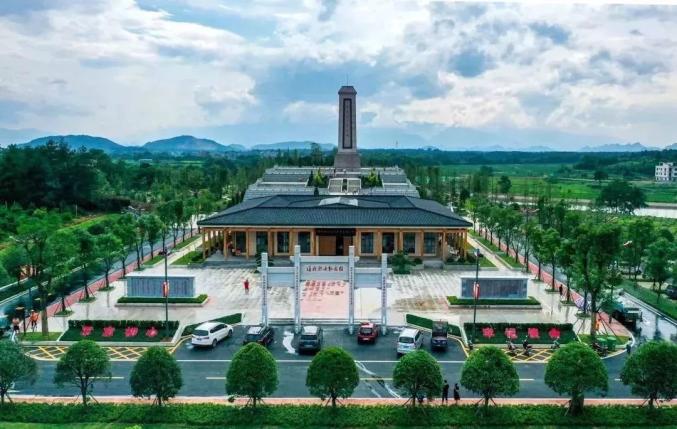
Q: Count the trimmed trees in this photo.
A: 9